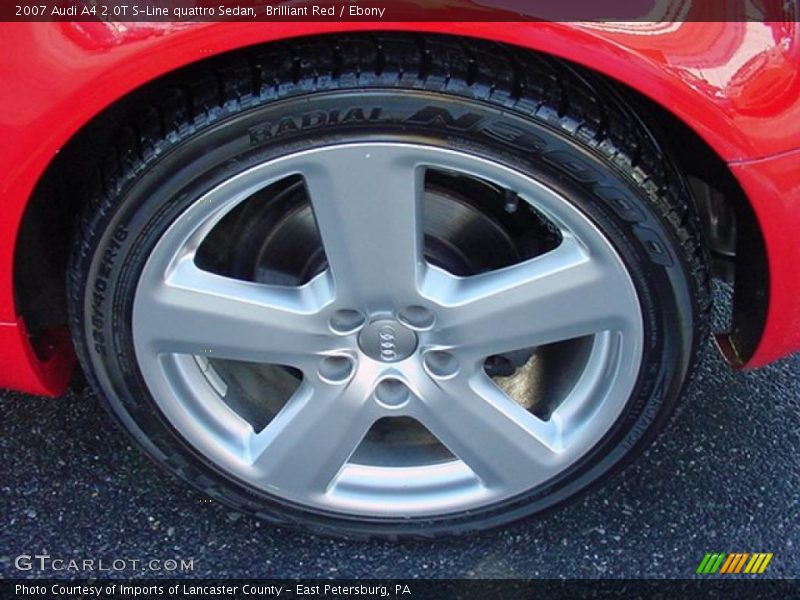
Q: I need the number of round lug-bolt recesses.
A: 5